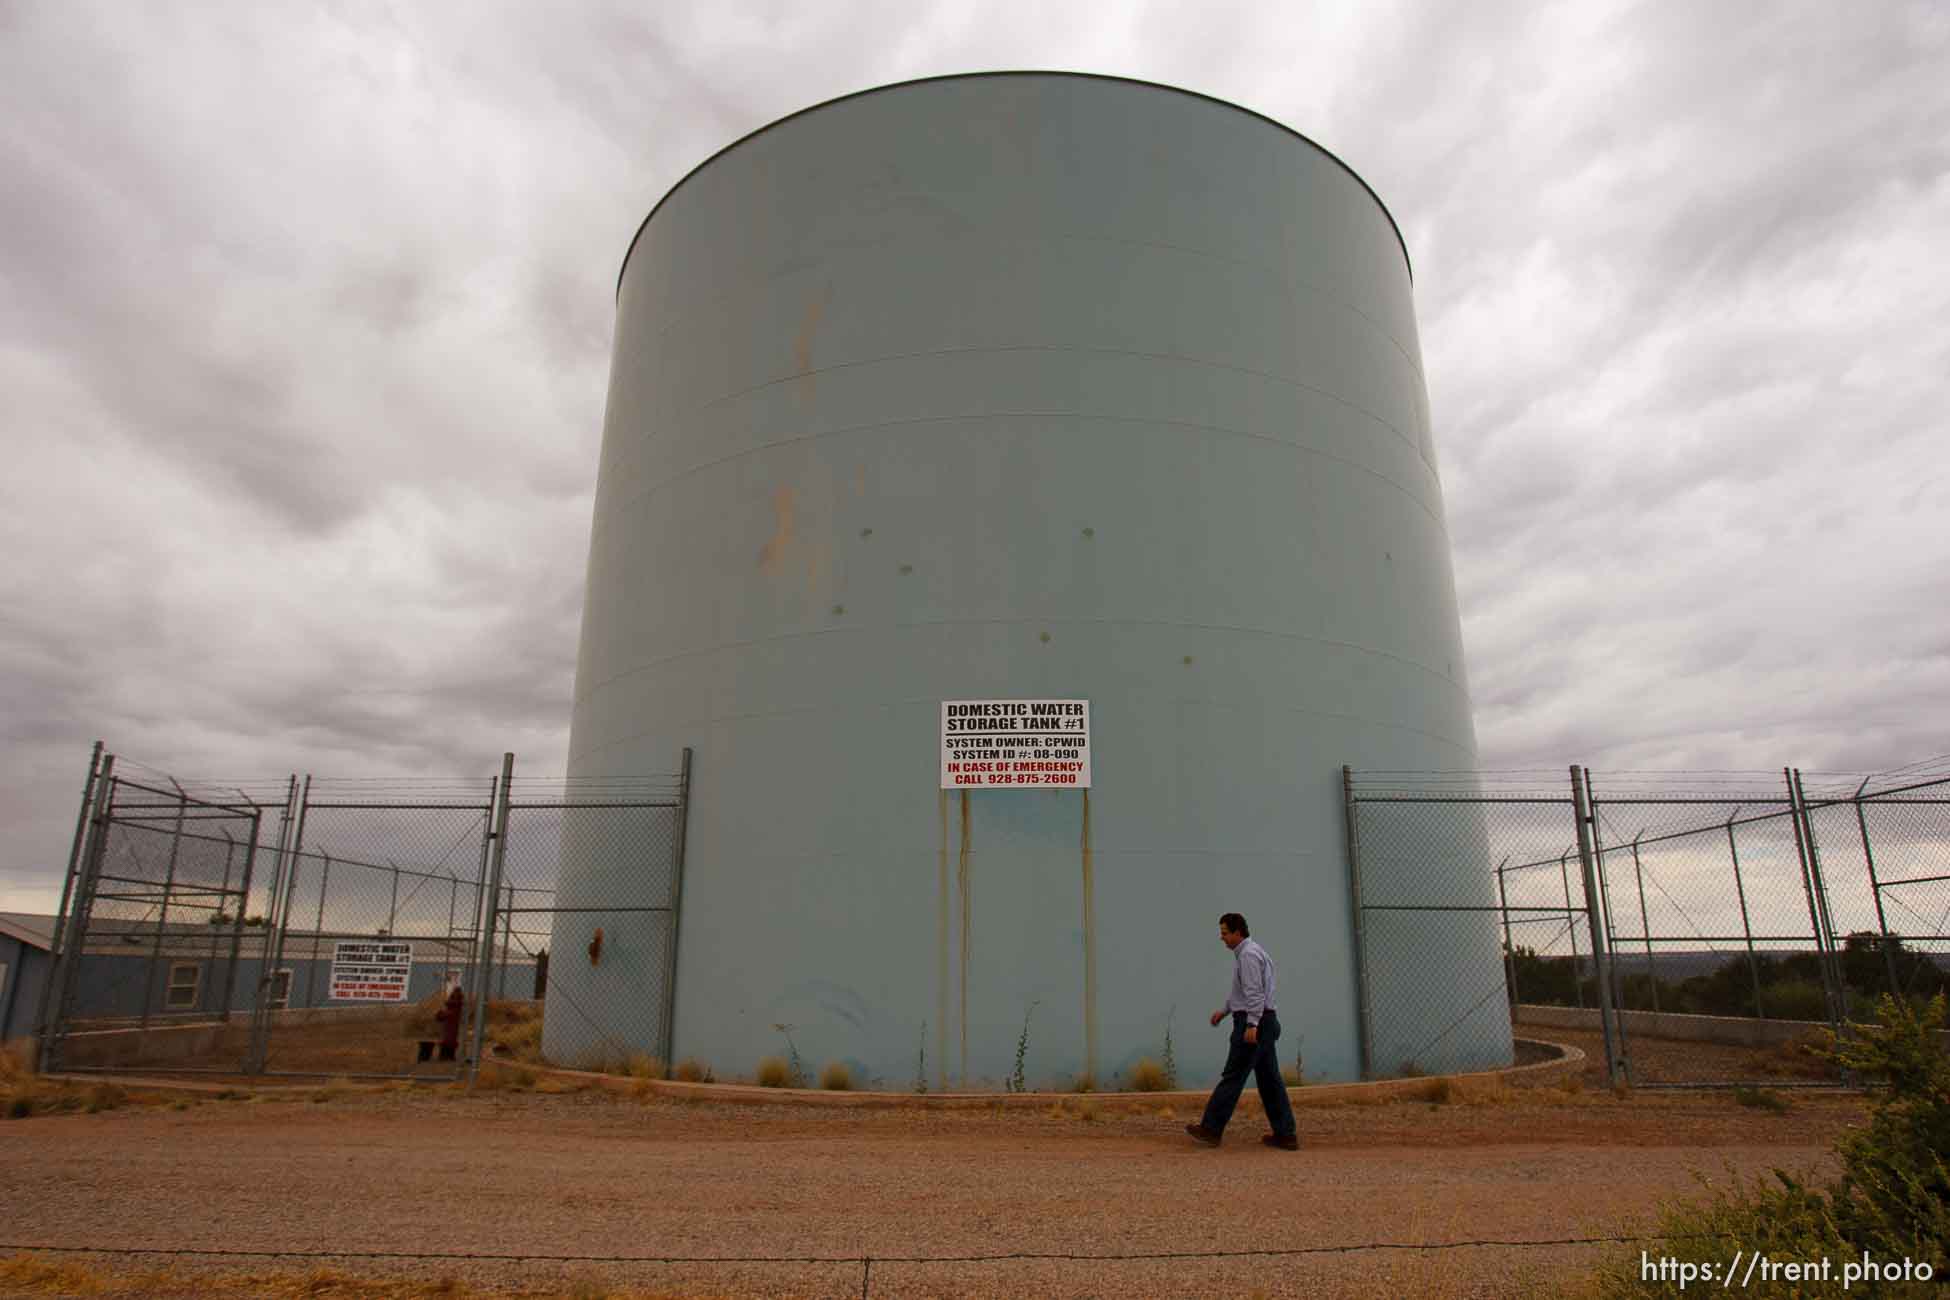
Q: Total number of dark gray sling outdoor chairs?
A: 0